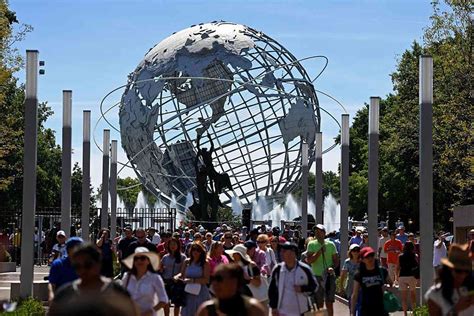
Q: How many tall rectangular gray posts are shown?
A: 10